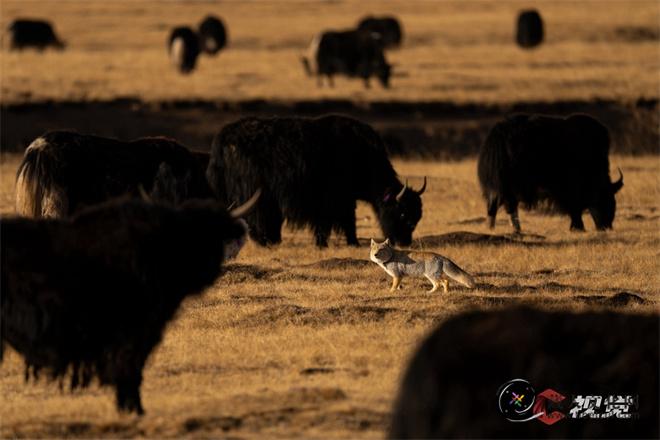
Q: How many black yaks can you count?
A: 11